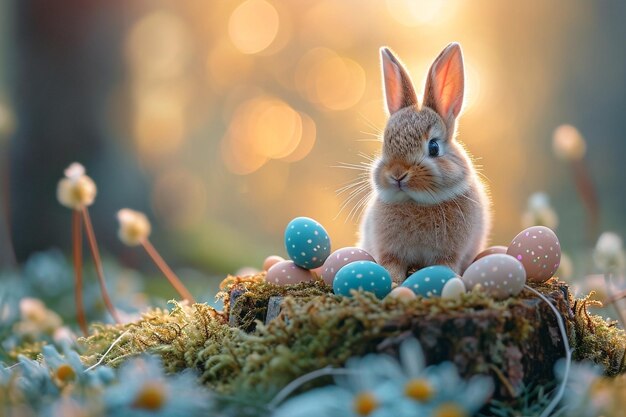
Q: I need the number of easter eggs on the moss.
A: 11